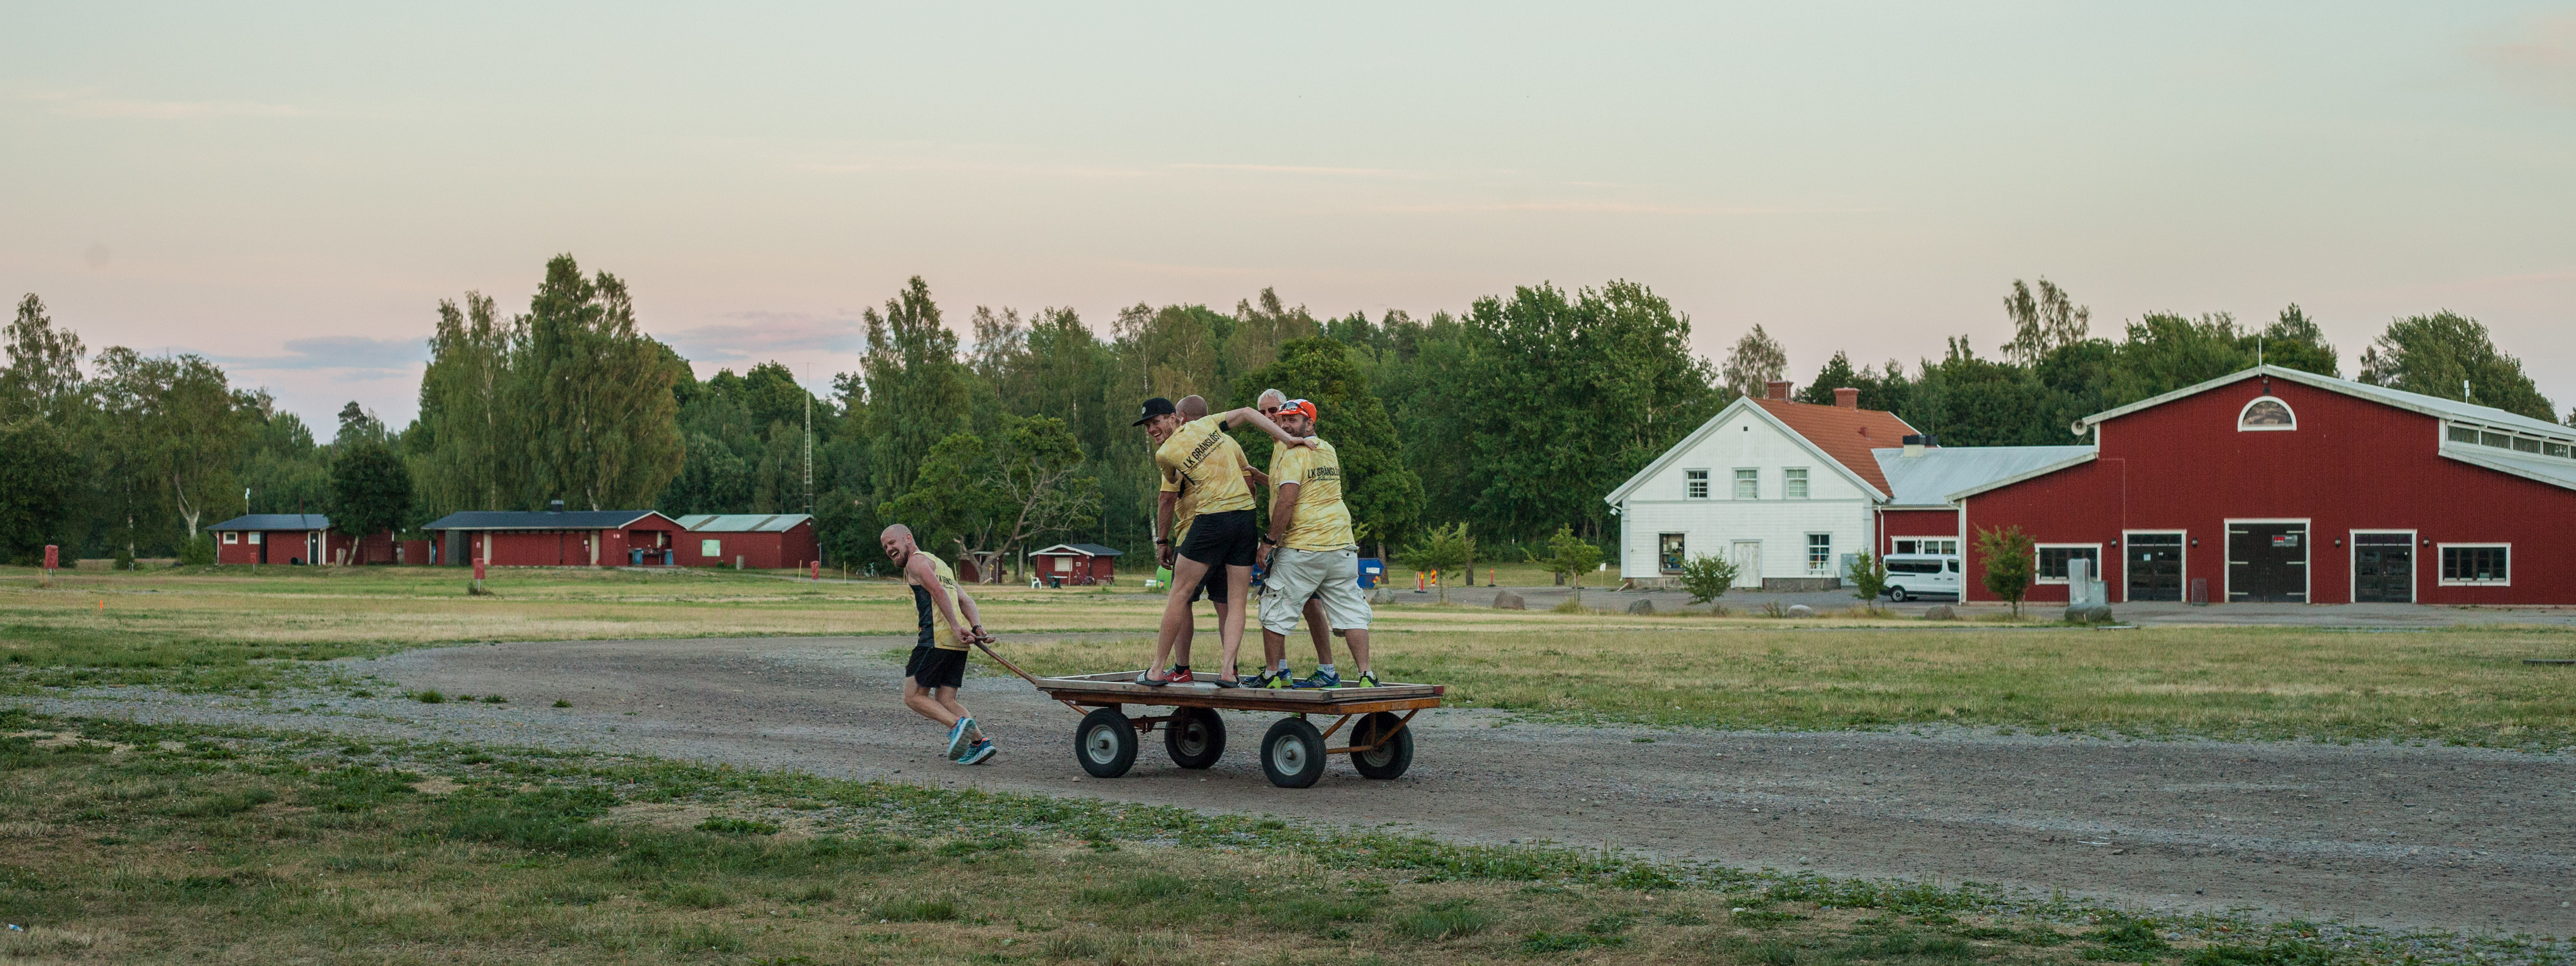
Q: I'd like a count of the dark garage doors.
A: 3